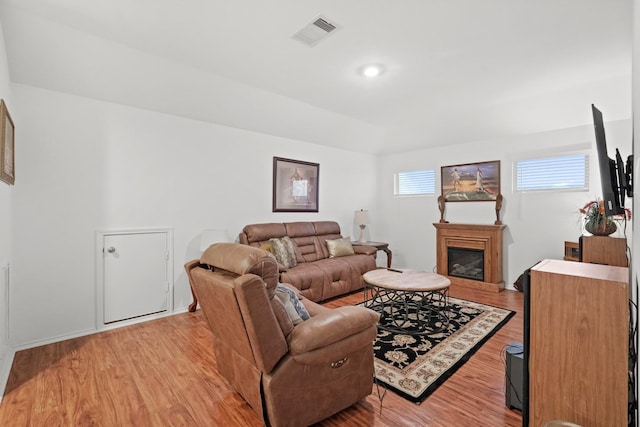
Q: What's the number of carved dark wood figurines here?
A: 2